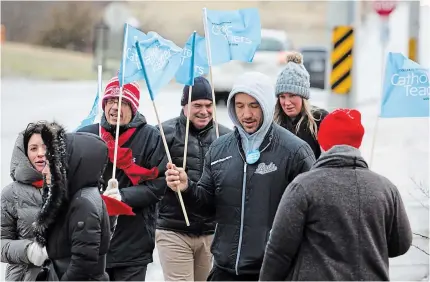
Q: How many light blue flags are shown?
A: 6